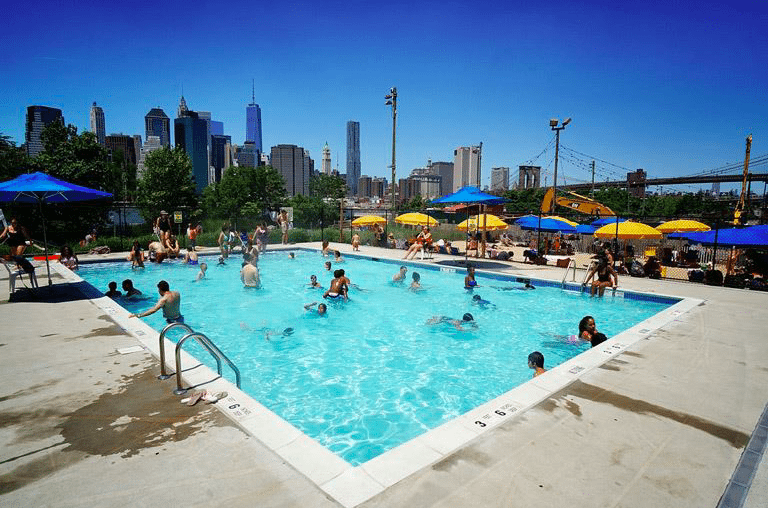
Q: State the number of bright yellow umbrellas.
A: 6